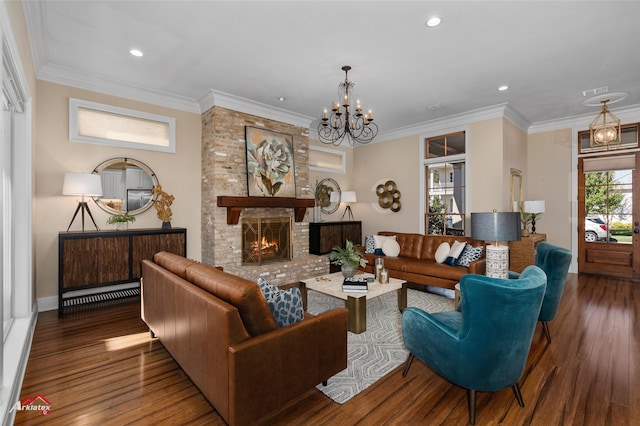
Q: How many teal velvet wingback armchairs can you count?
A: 2